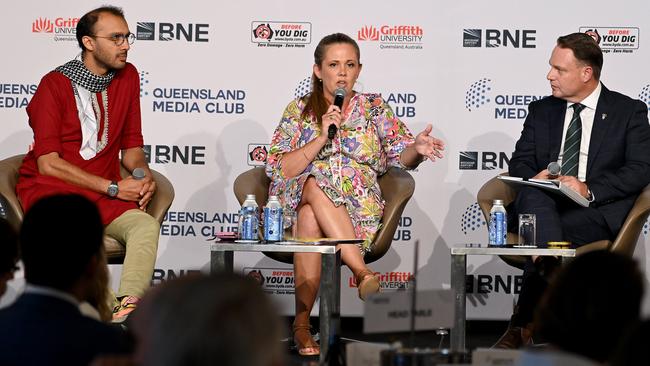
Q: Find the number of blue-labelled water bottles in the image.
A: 3